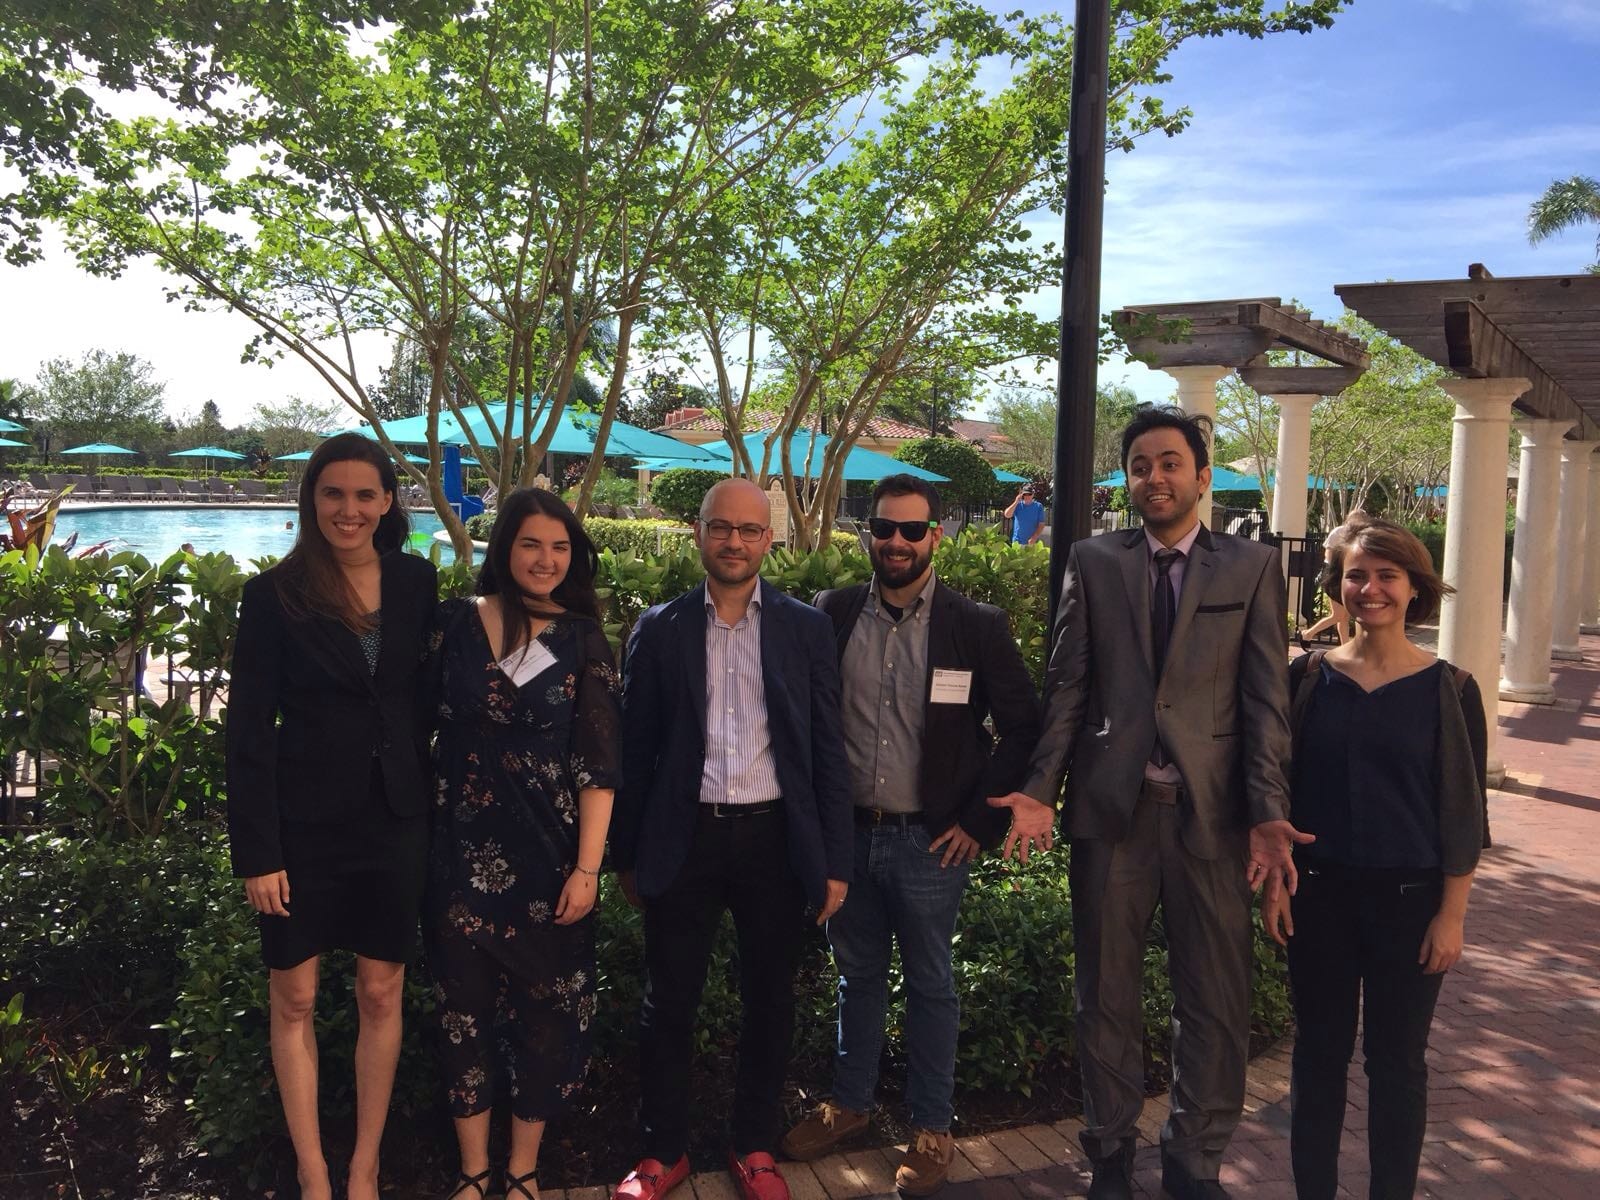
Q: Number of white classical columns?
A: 6